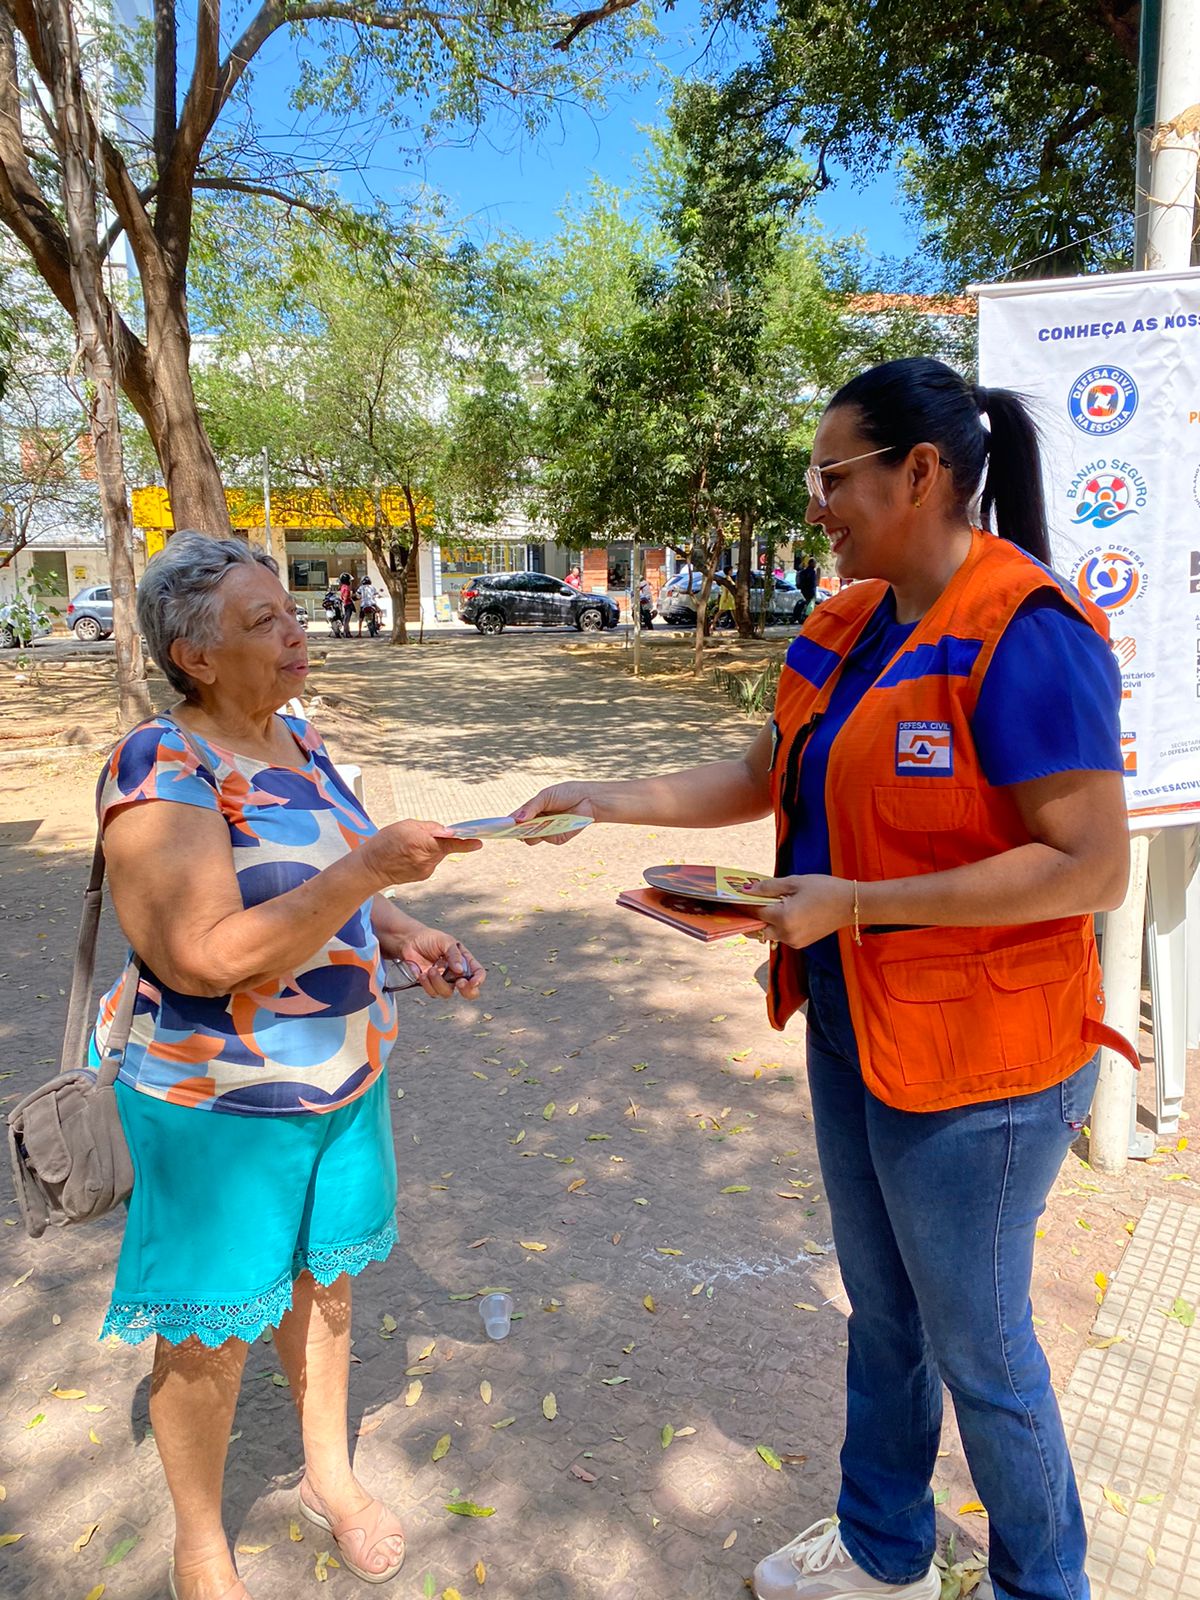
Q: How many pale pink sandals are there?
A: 2